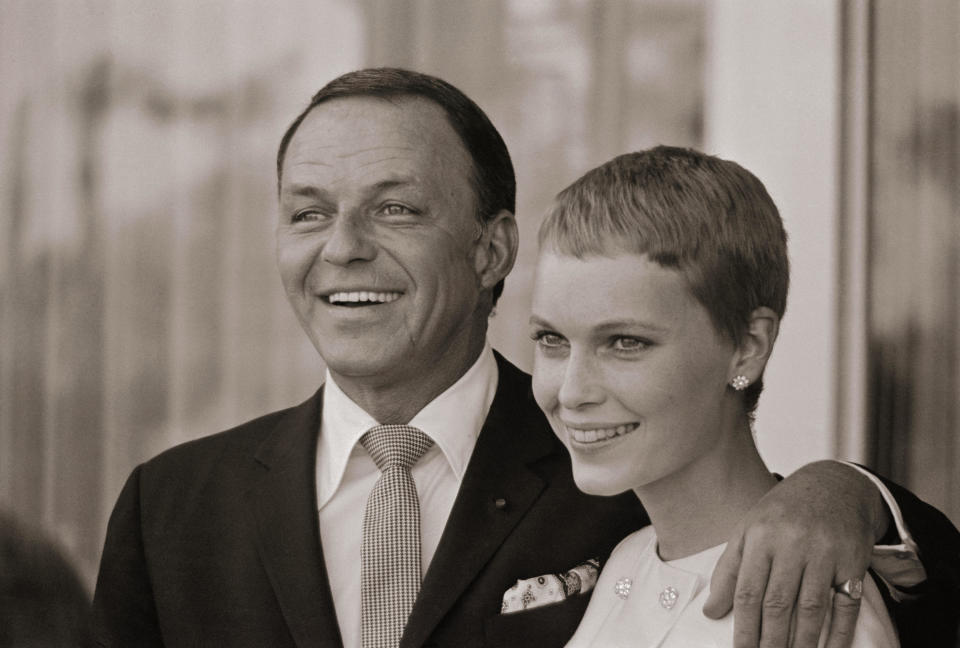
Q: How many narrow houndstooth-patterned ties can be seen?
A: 1